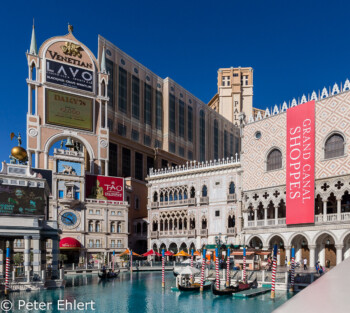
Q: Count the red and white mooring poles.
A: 11